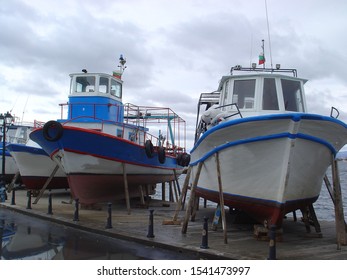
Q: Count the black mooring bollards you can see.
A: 8